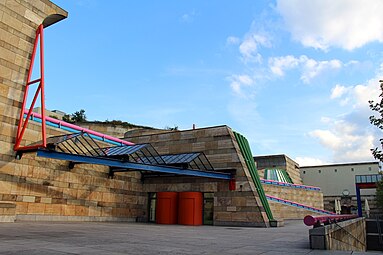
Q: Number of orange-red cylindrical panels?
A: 2